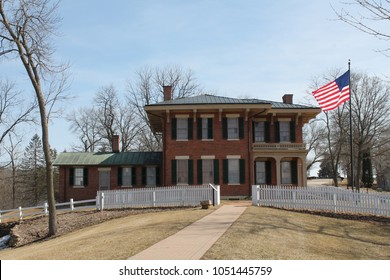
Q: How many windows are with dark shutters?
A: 13